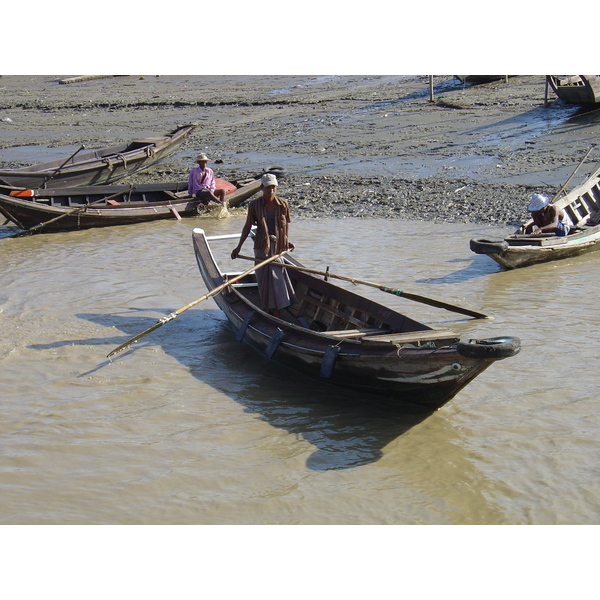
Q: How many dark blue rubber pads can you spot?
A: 3